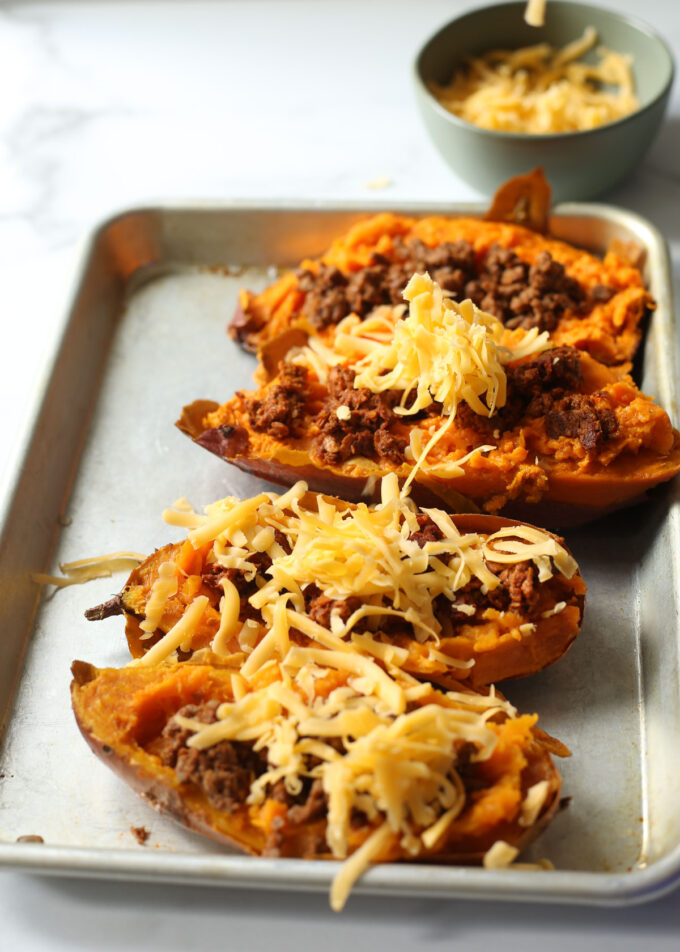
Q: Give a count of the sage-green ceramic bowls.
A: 1